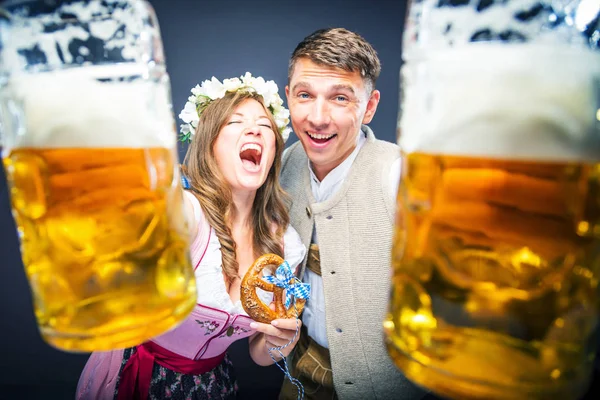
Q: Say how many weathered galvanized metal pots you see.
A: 0